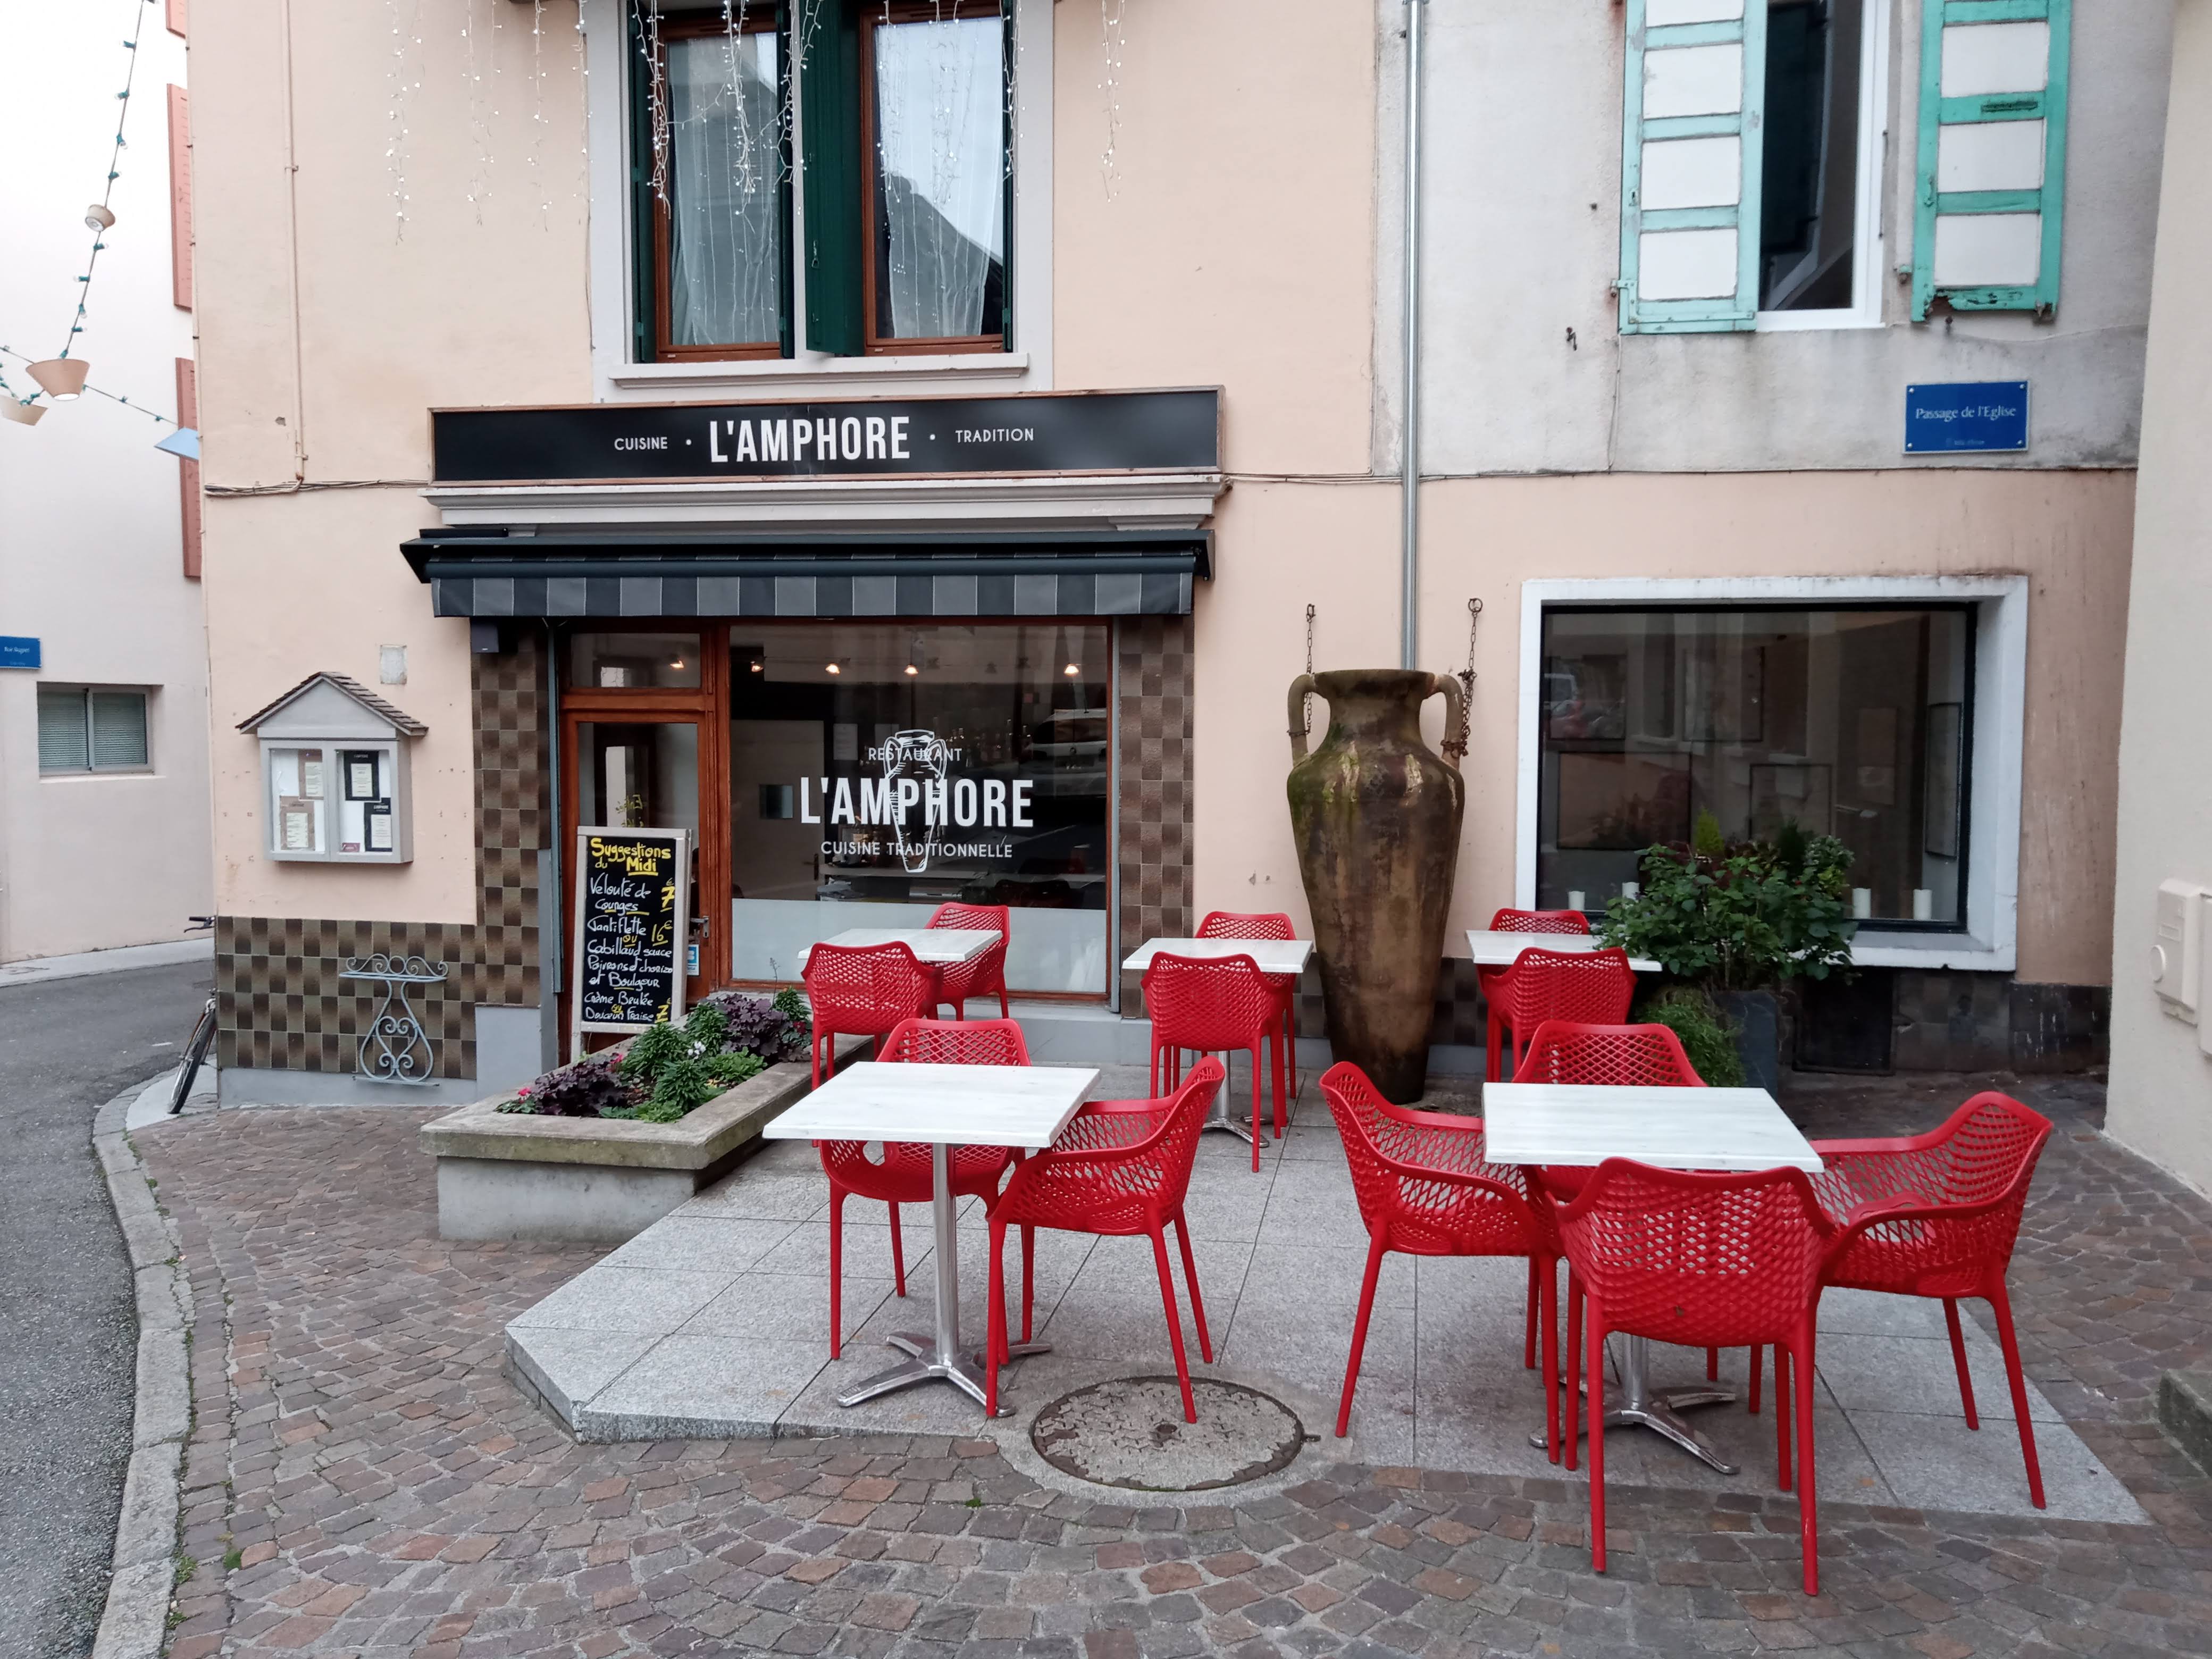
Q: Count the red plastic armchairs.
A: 12